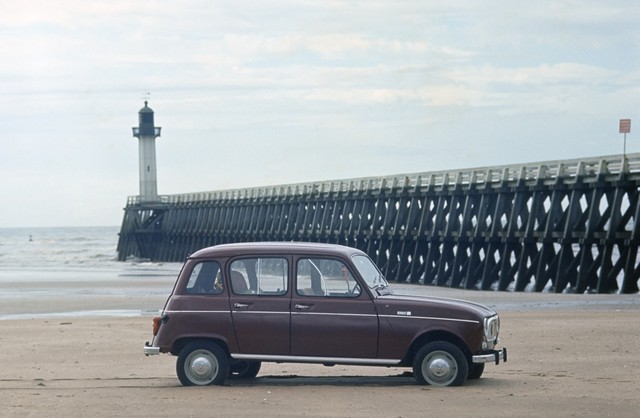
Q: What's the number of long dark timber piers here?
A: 1